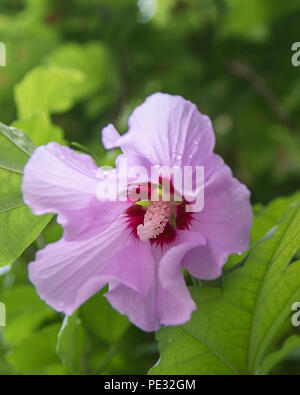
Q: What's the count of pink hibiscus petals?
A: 5